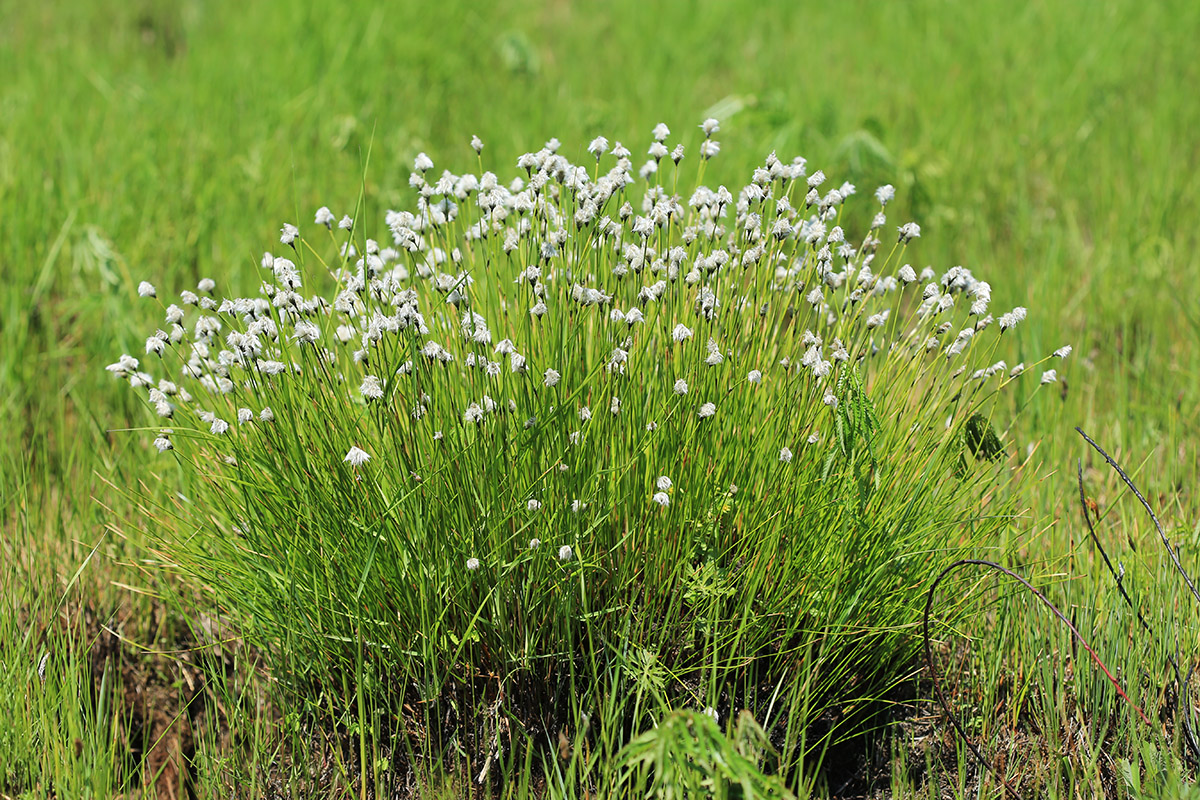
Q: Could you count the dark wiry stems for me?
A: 3